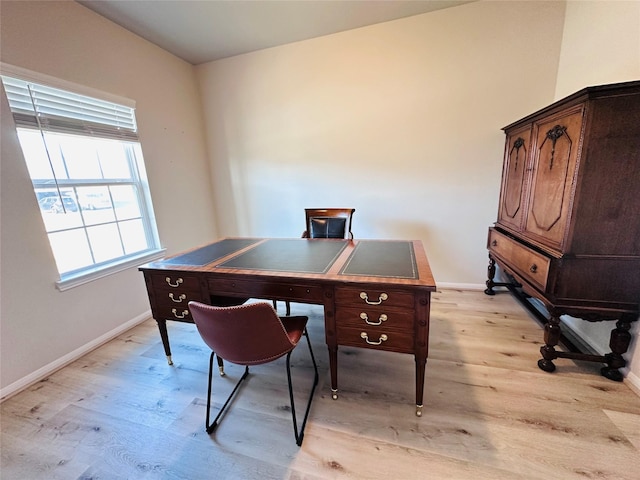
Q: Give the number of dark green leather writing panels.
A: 3